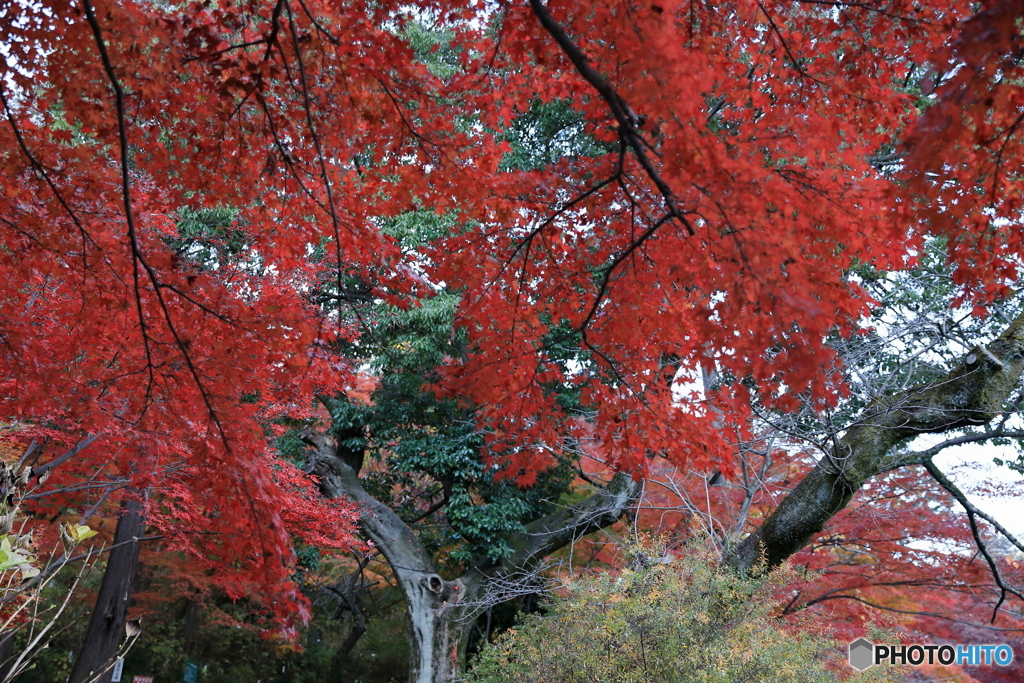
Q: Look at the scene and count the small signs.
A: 3